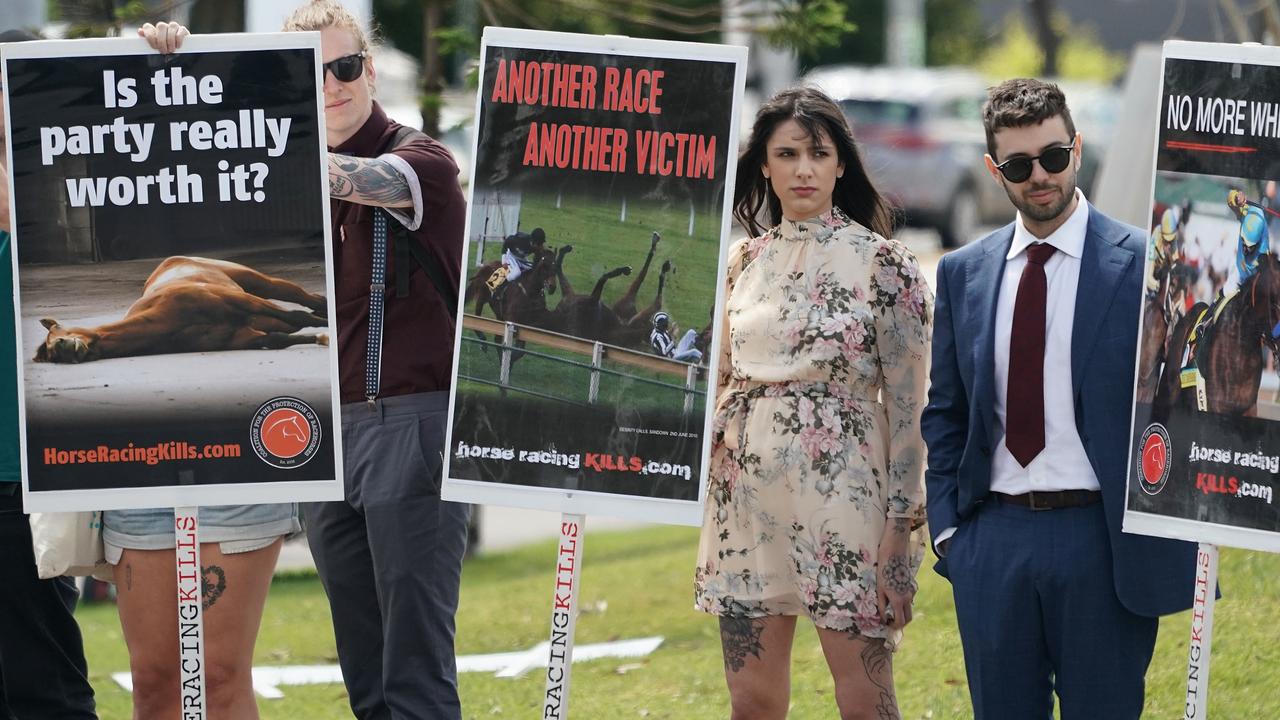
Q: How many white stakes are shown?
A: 3